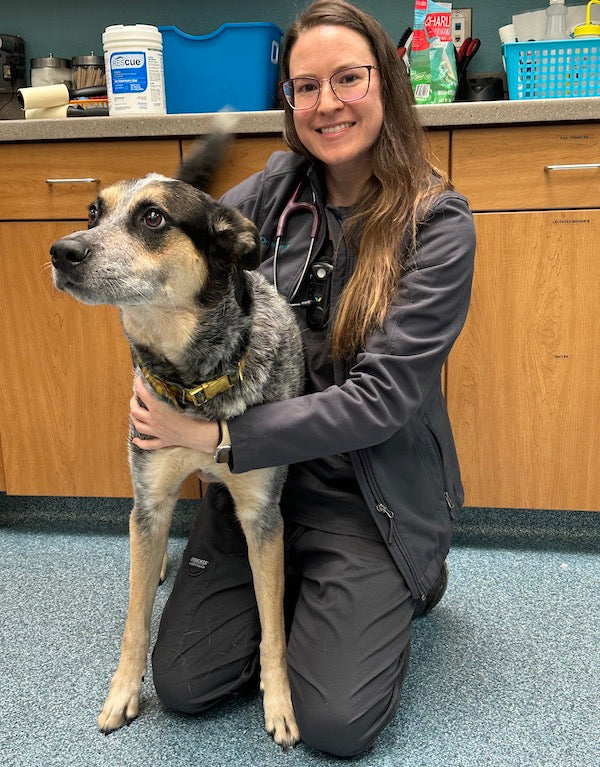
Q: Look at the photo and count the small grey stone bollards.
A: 0